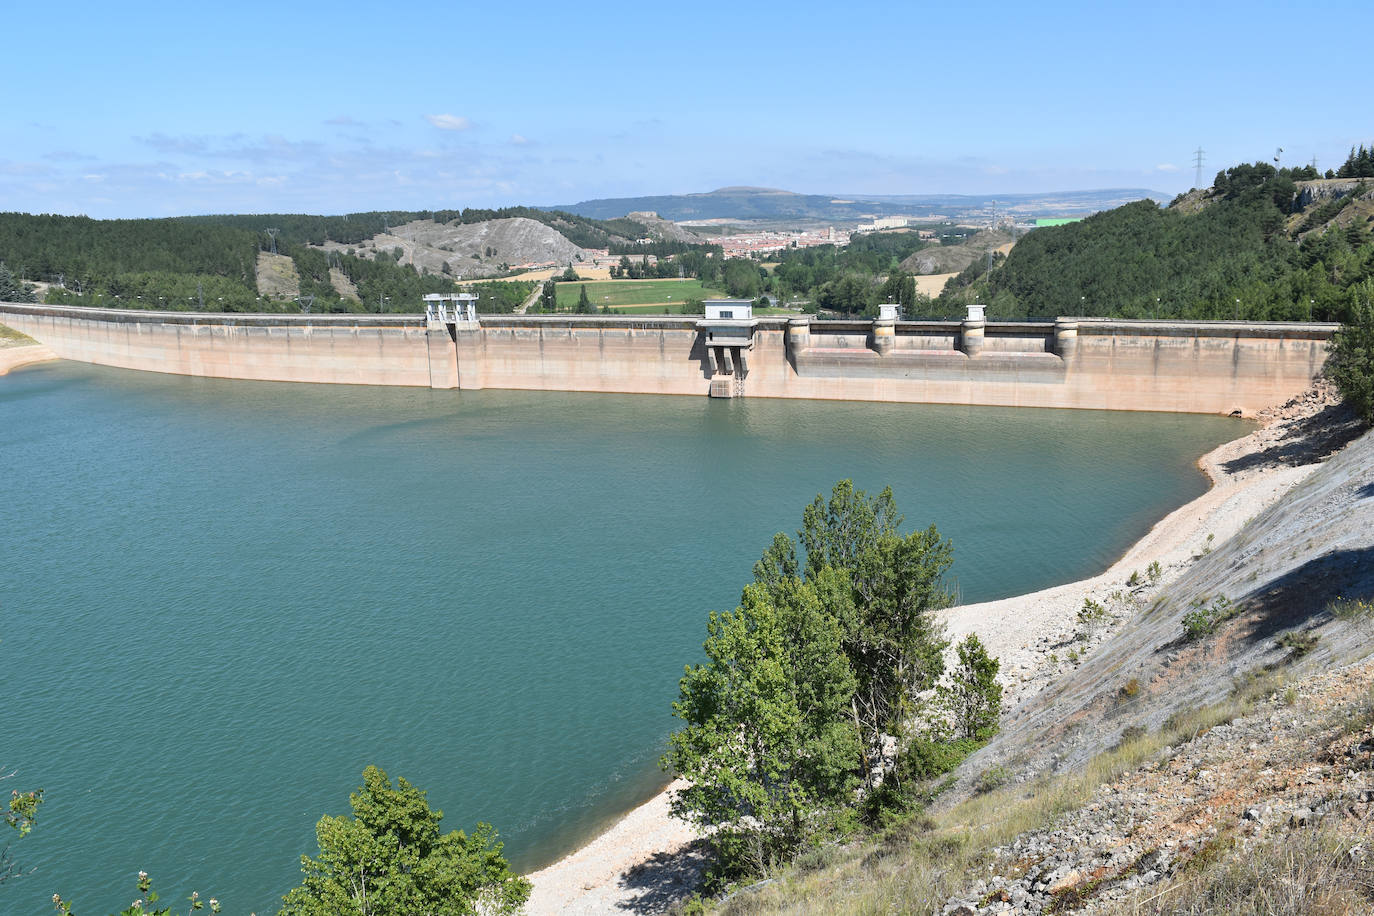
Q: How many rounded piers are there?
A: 4